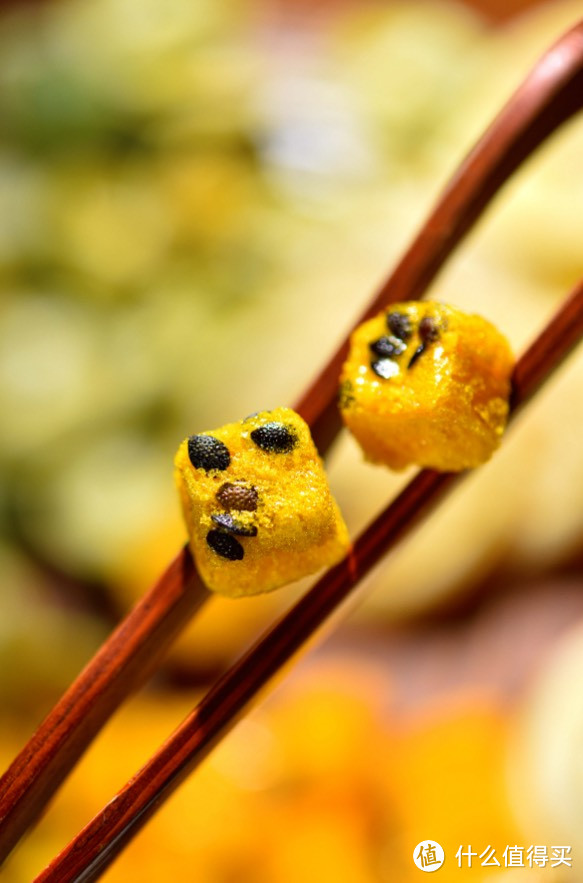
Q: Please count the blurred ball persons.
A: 0